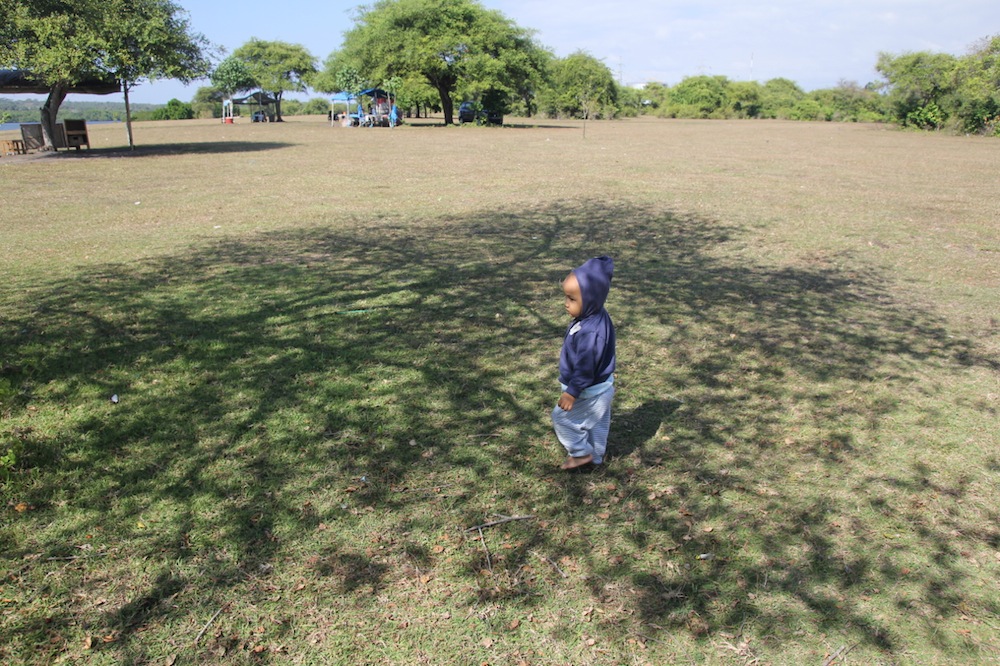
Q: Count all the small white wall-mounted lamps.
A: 0